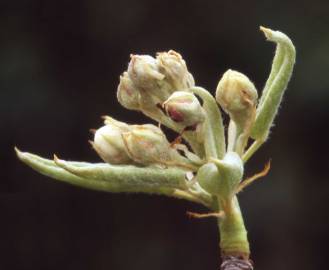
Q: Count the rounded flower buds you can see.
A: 7